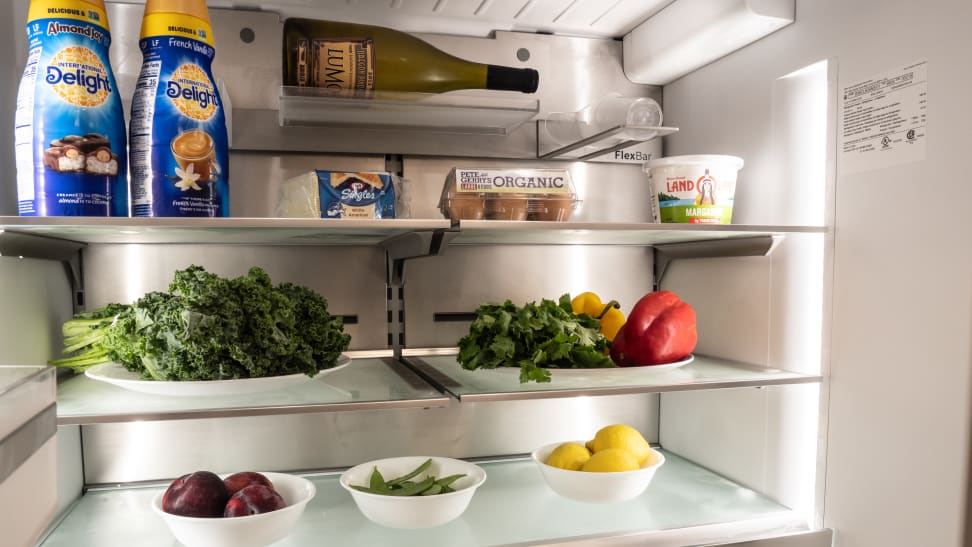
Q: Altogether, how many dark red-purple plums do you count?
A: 3